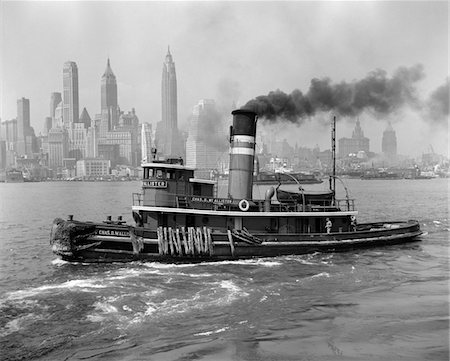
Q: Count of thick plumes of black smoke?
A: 1